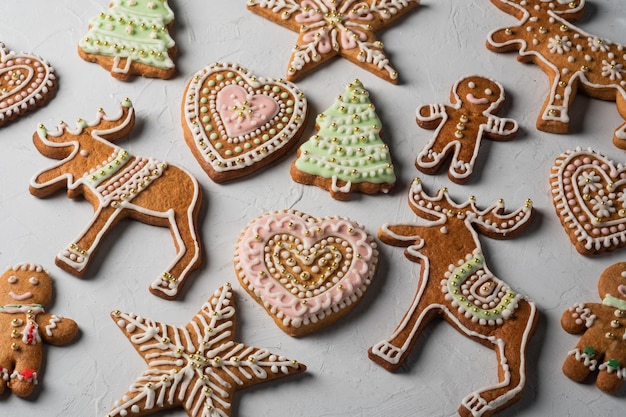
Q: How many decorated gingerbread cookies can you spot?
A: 14